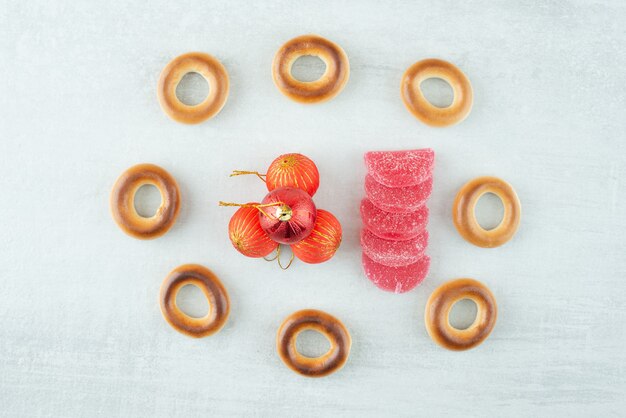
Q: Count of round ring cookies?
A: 8